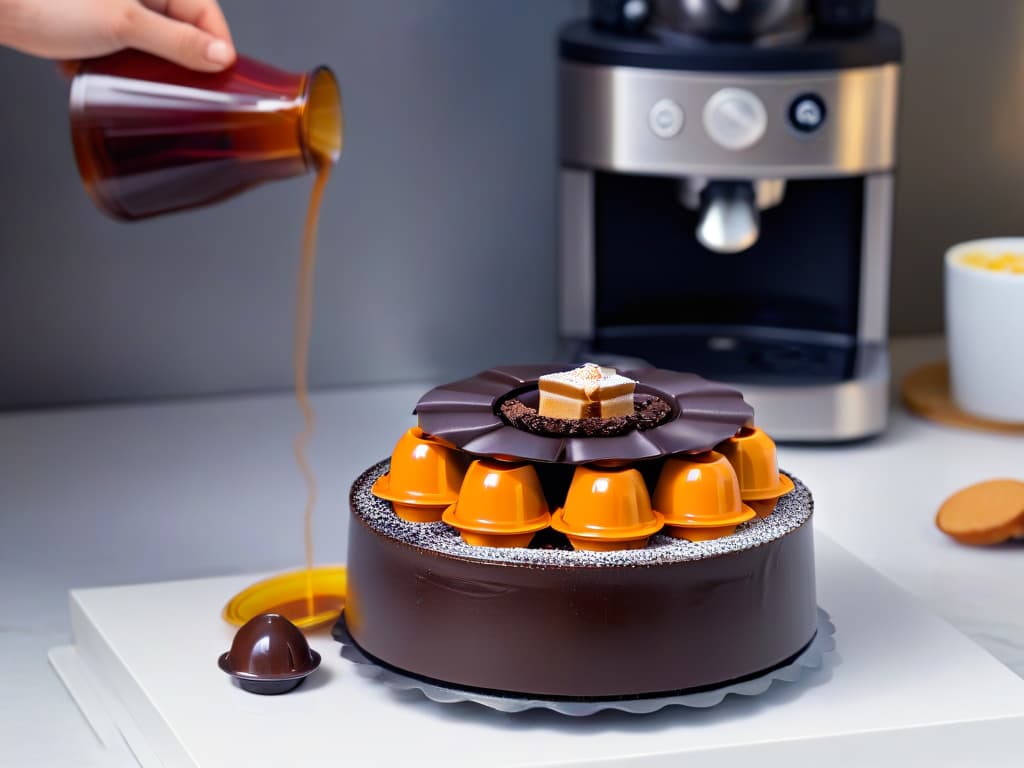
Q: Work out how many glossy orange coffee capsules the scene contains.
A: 5